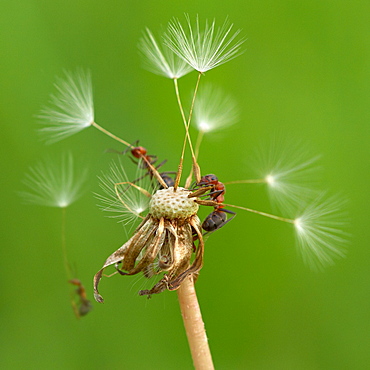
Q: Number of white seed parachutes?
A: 8